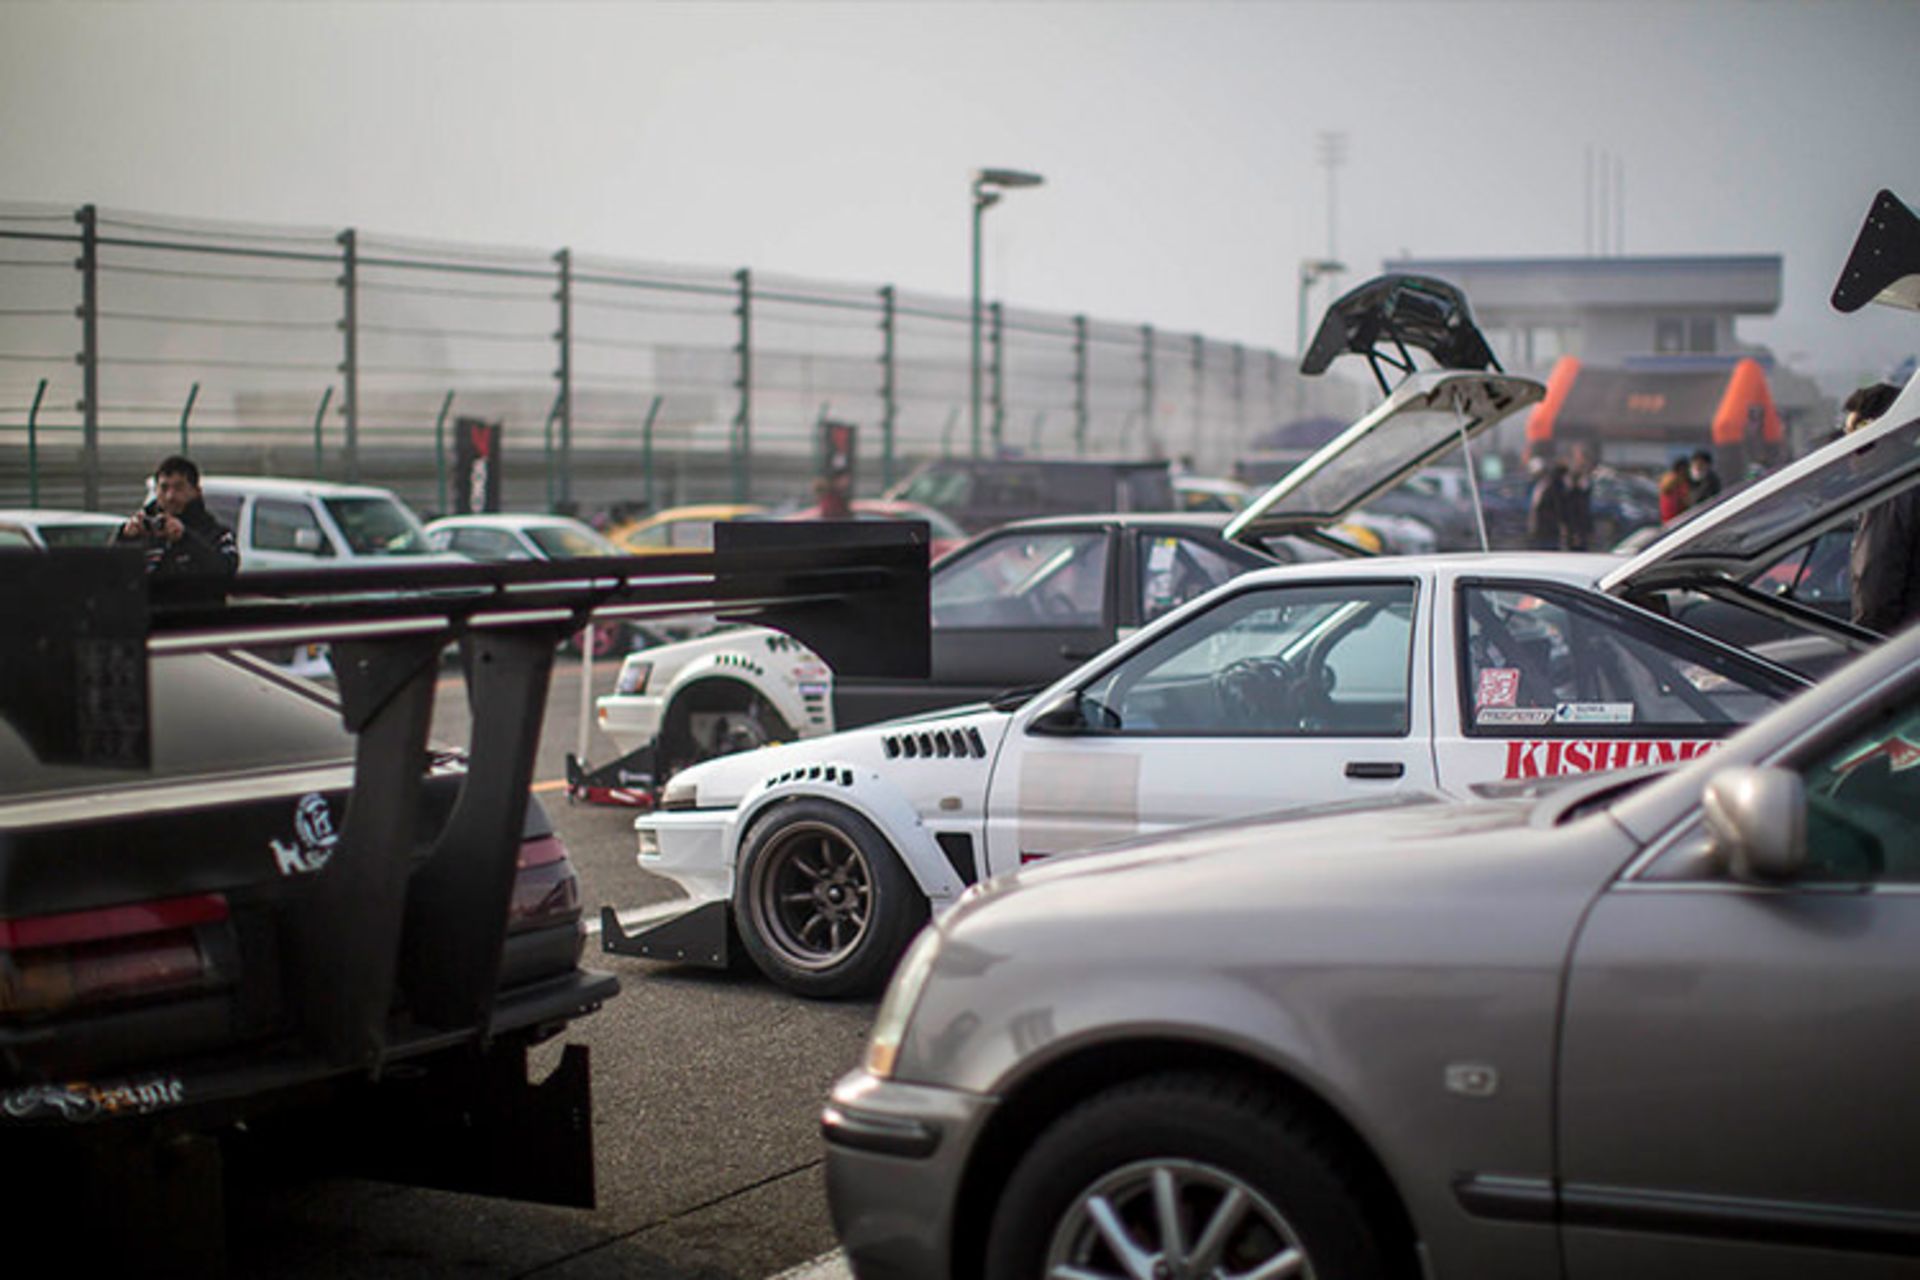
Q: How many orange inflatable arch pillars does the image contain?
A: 2